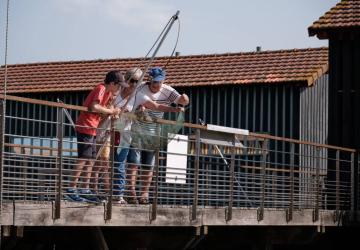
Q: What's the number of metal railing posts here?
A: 11